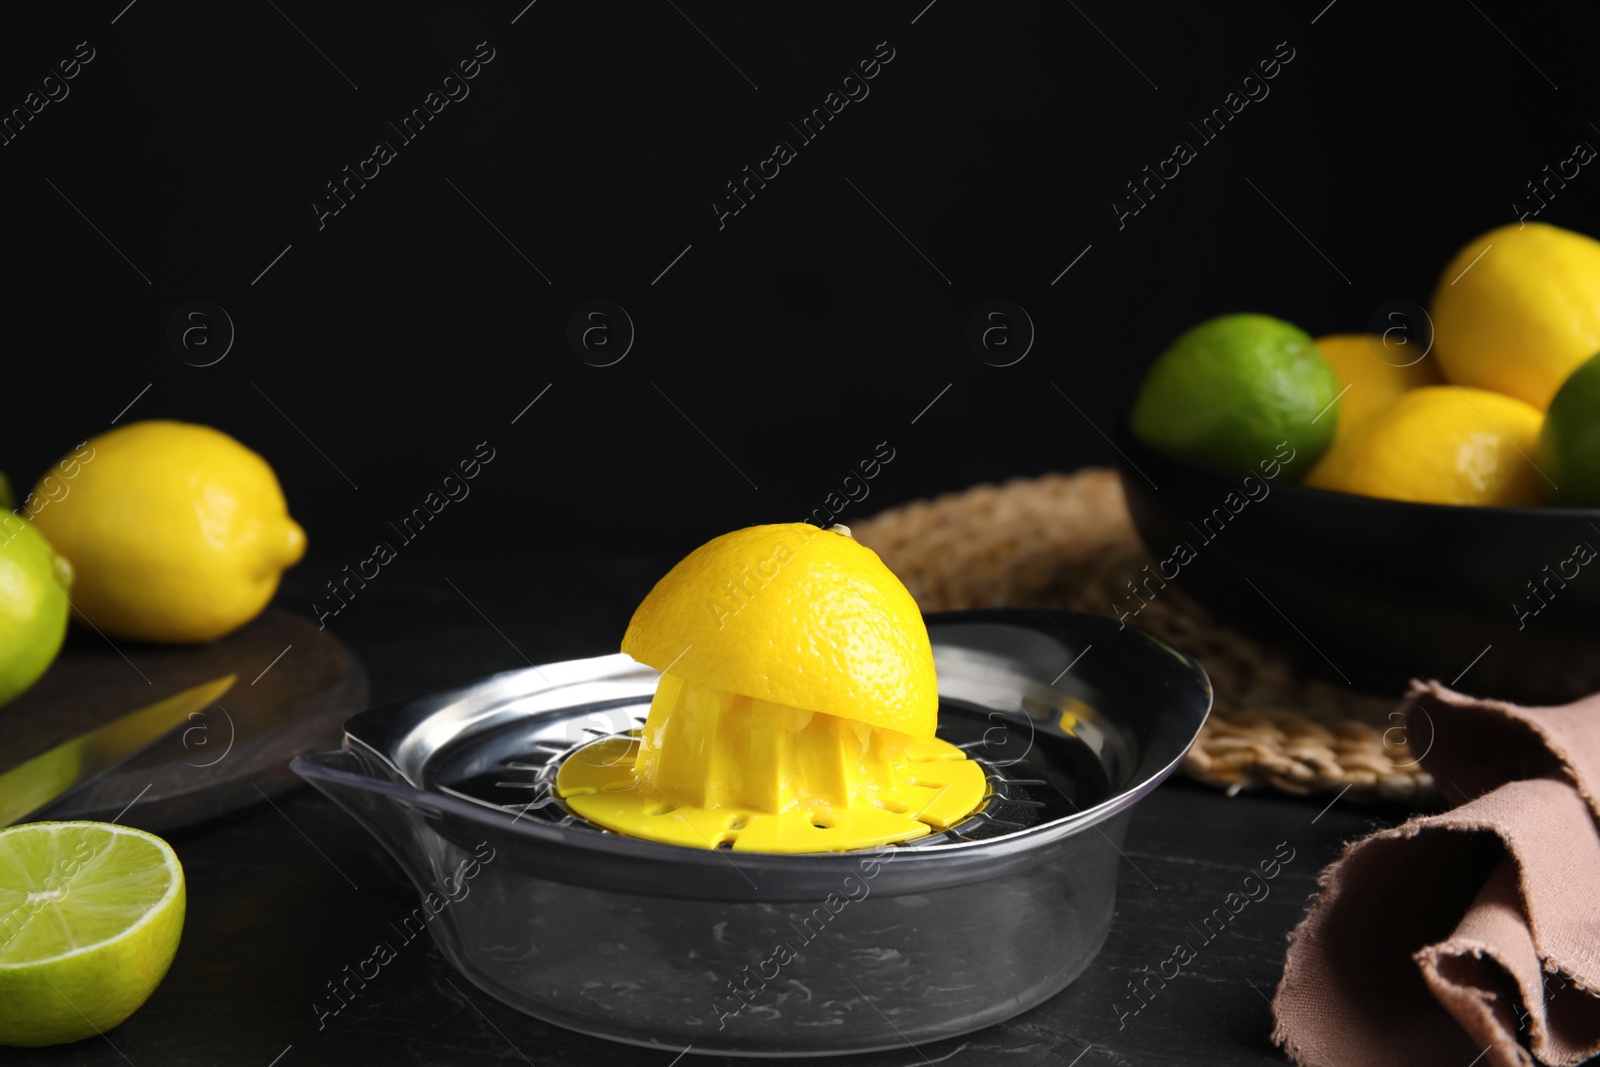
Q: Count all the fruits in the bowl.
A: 5